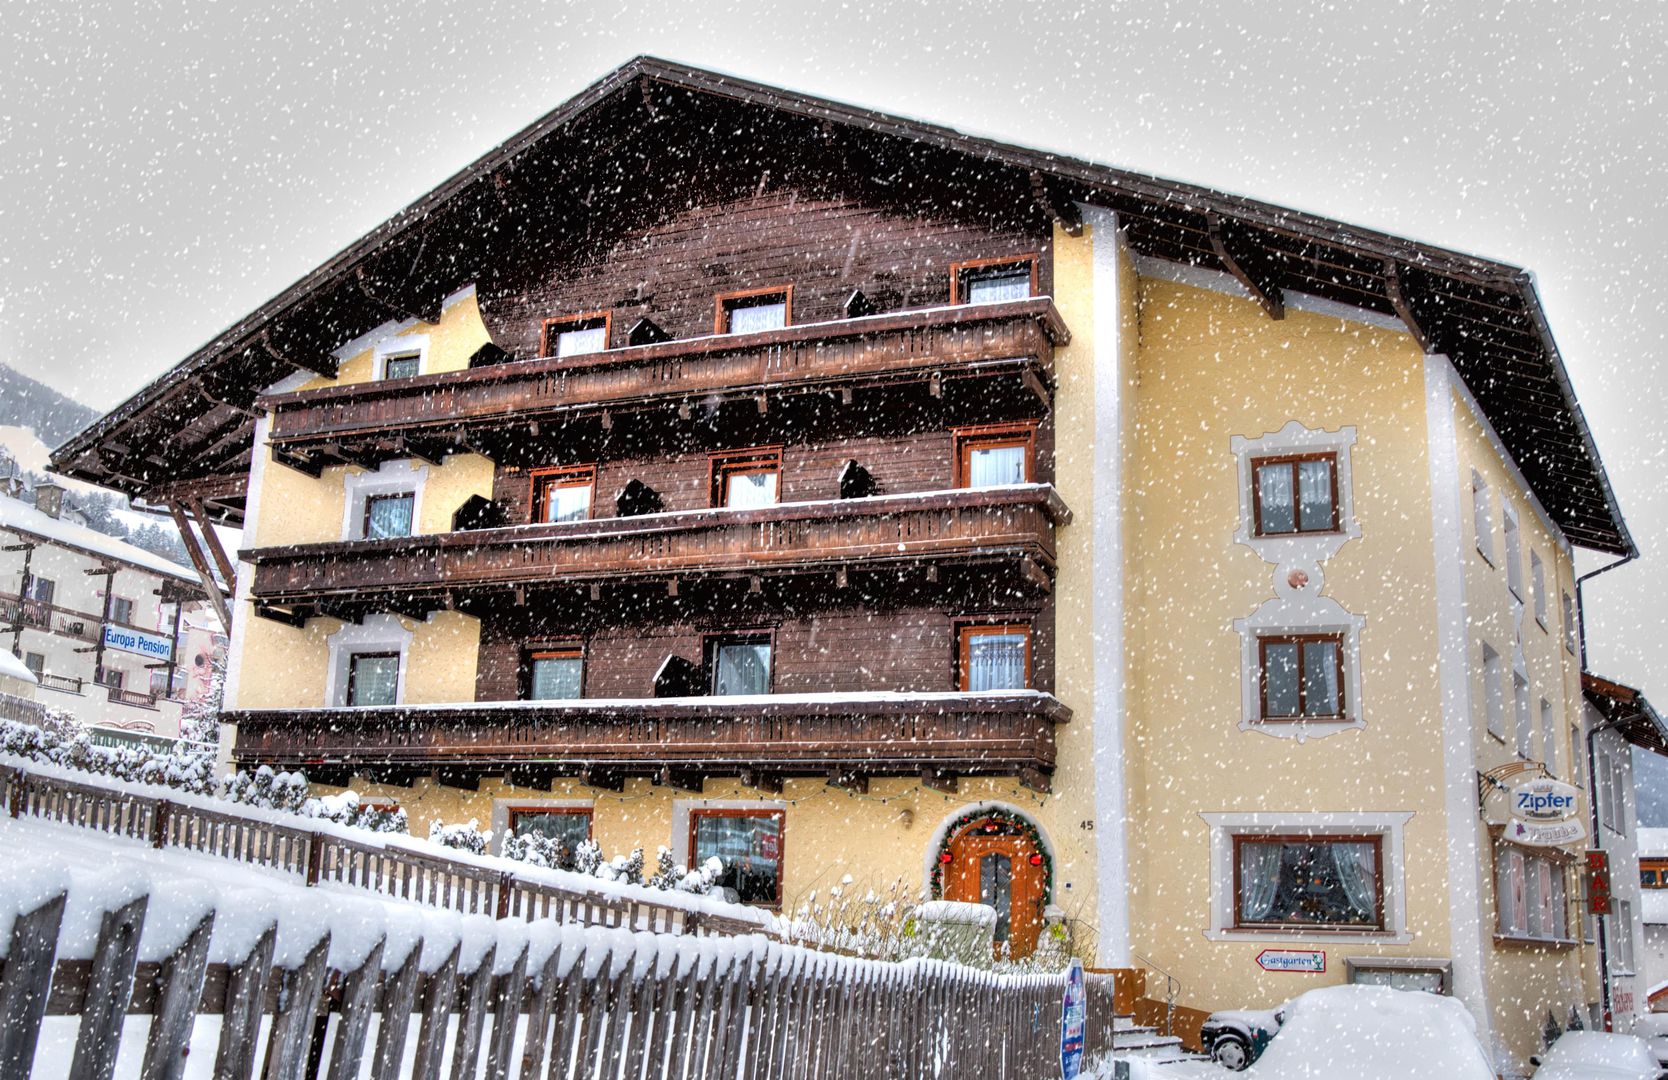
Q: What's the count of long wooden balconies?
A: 3